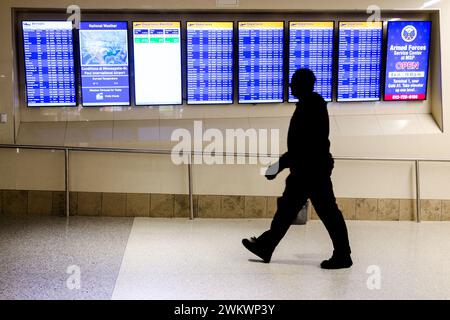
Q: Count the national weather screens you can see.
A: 1